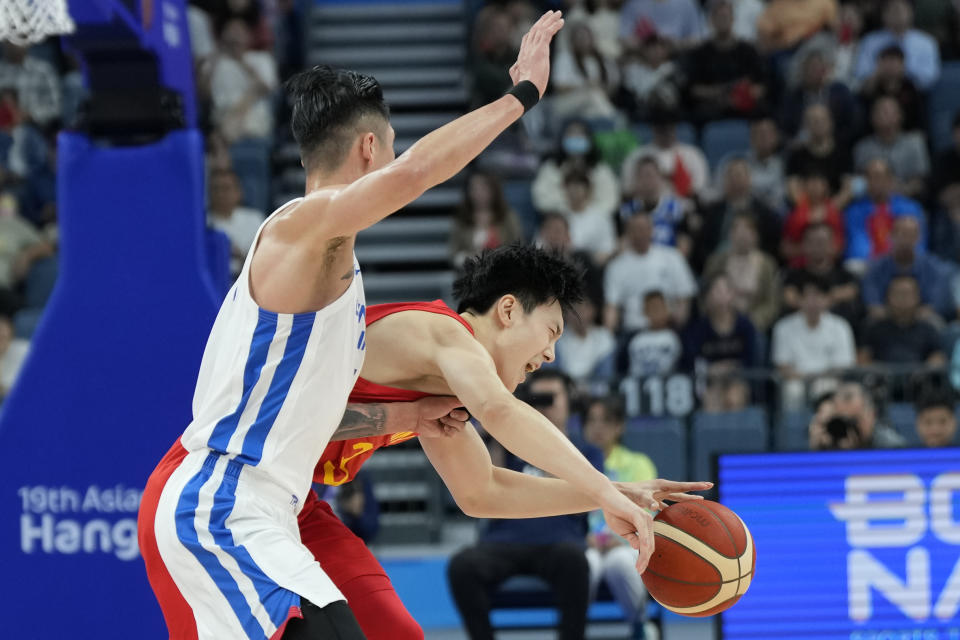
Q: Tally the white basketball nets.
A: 1